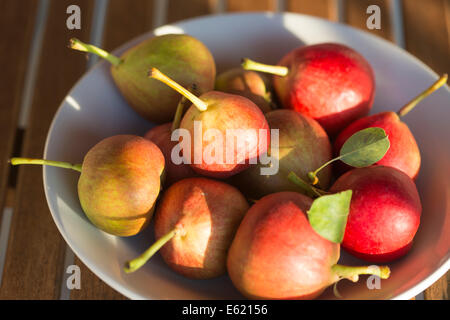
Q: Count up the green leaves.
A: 2